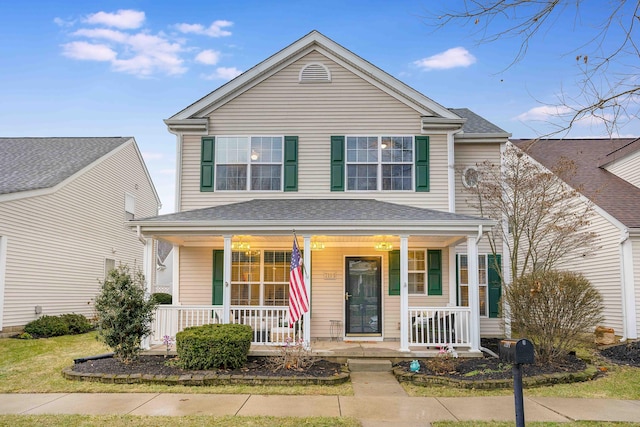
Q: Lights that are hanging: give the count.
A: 3